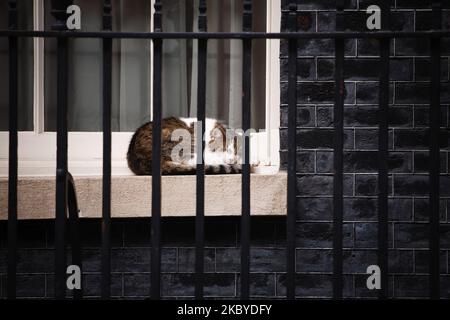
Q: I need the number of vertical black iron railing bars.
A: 10